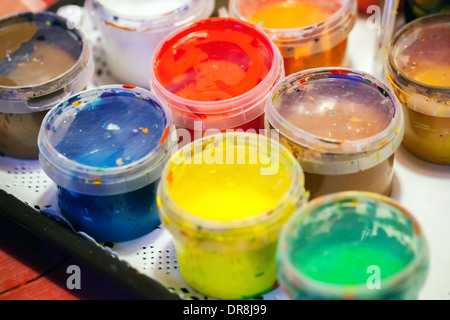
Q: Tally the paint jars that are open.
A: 4